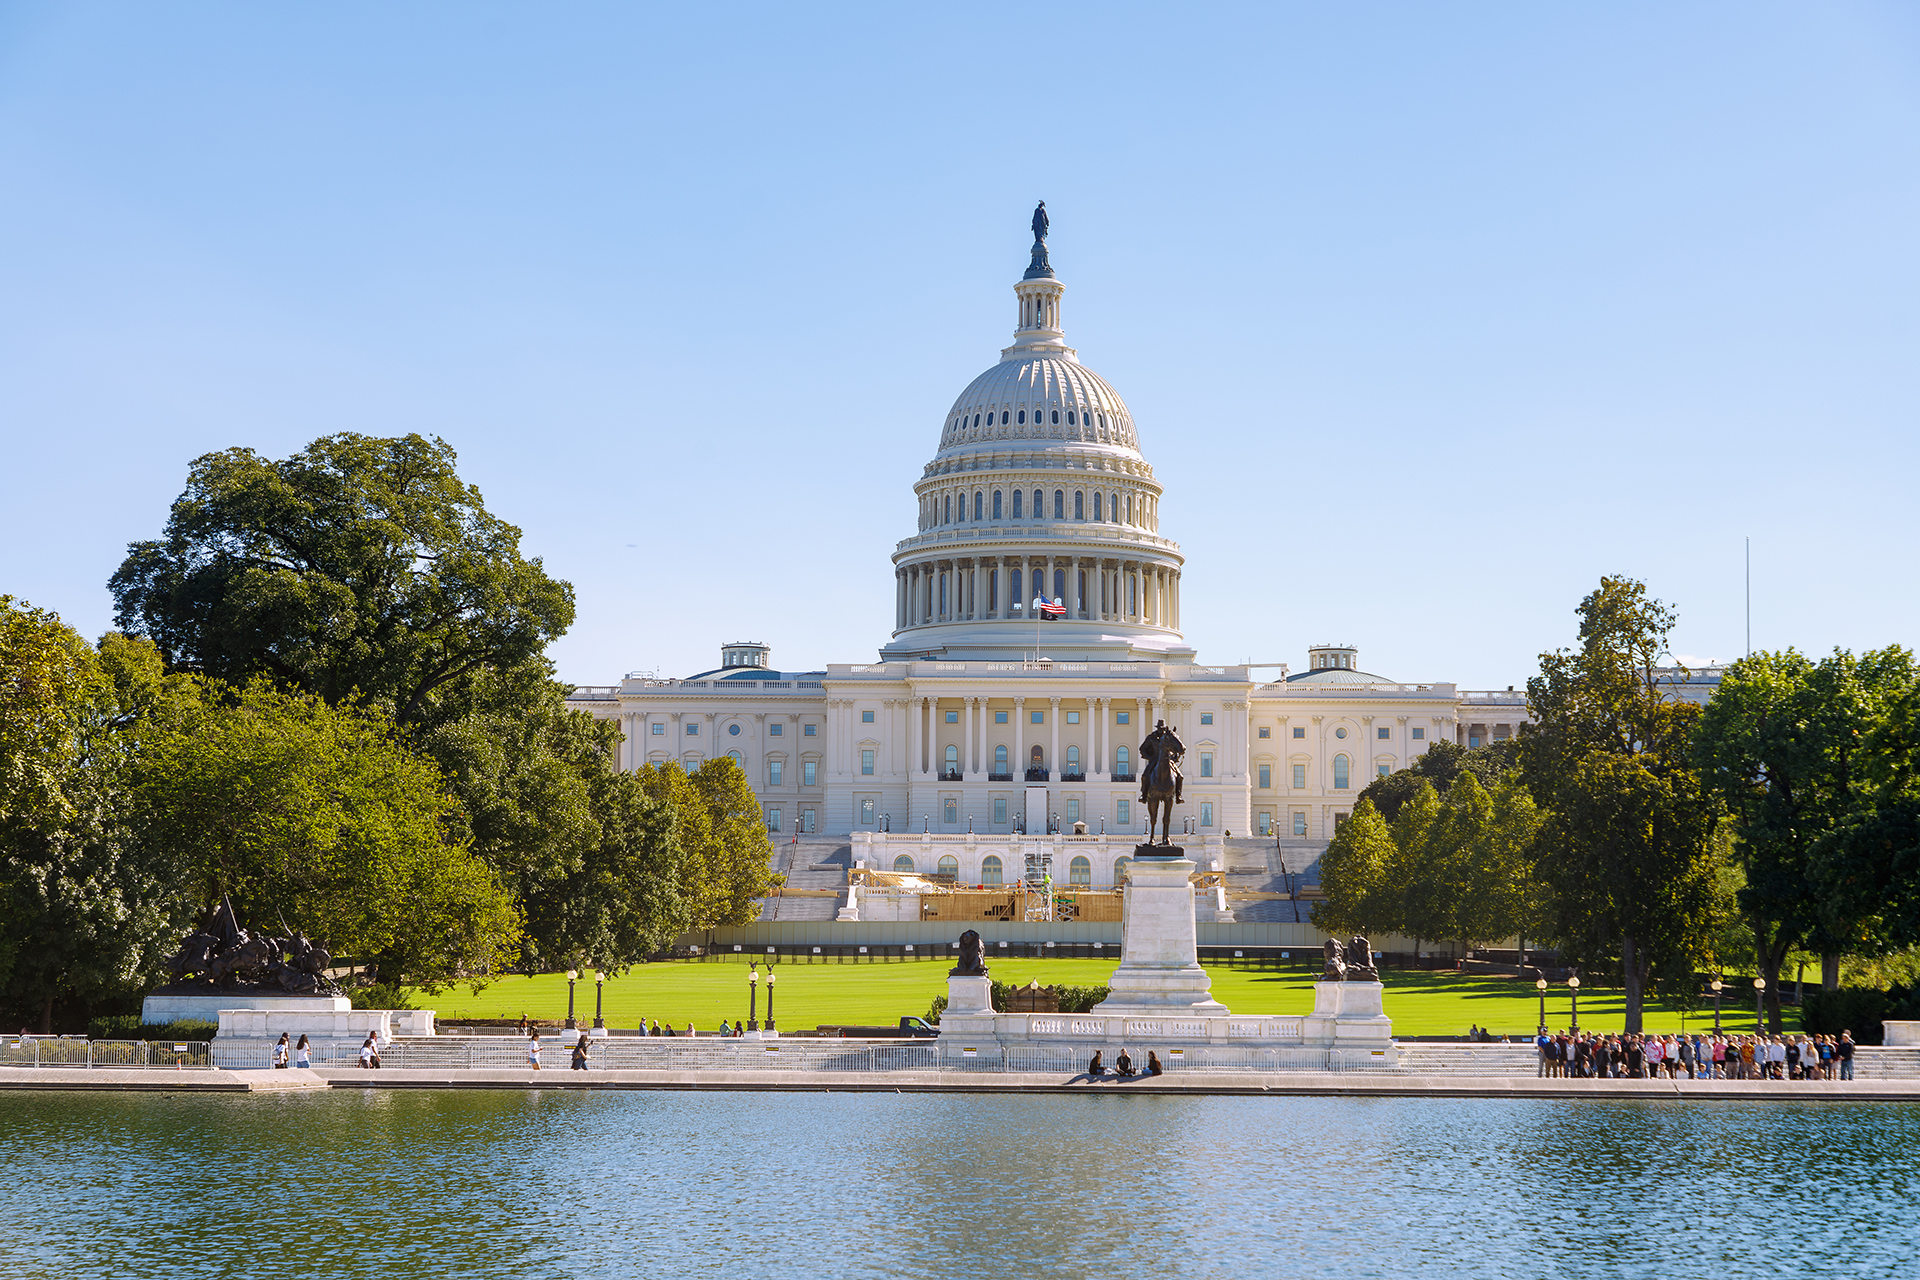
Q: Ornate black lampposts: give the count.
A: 8